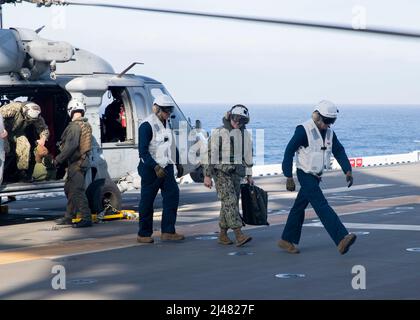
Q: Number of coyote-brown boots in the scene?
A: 6